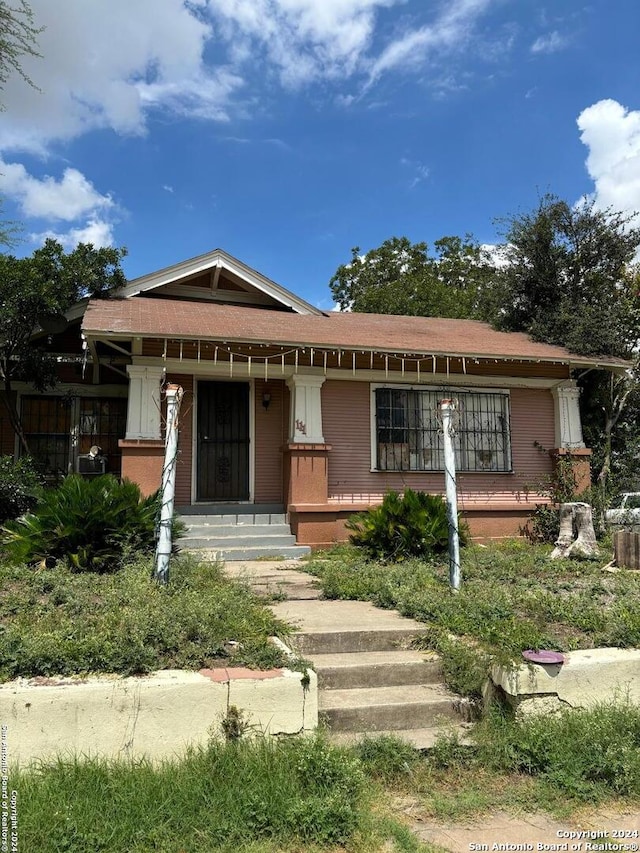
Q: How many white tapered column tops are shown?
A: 3